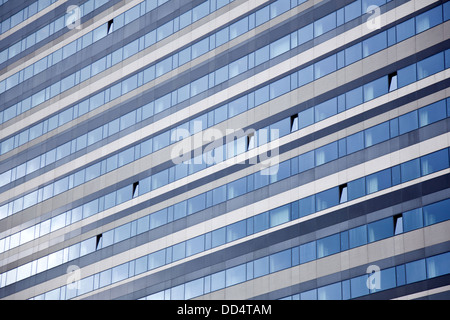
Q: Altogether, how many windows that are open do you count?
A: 8